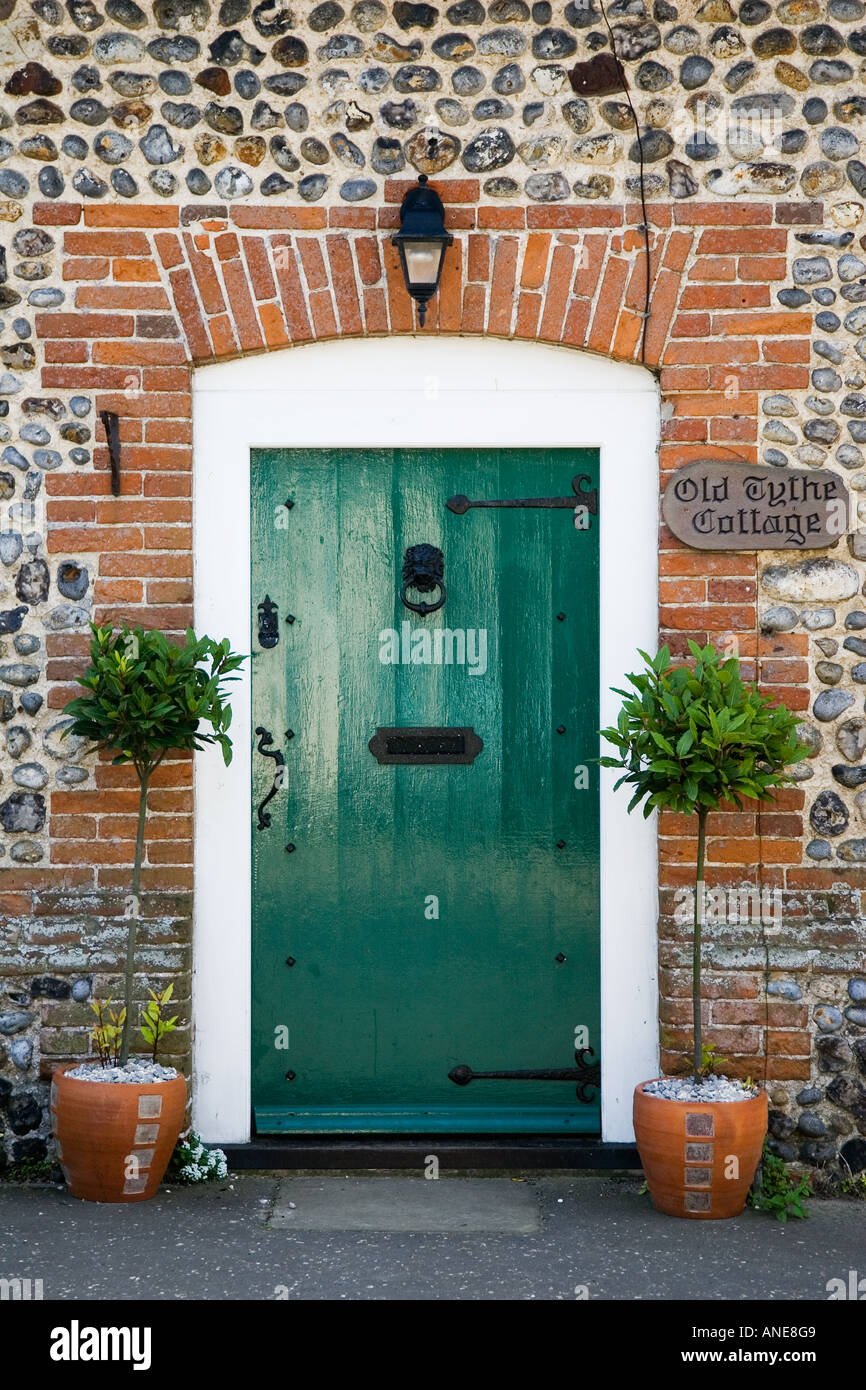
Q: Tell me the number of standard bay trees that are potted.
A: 2